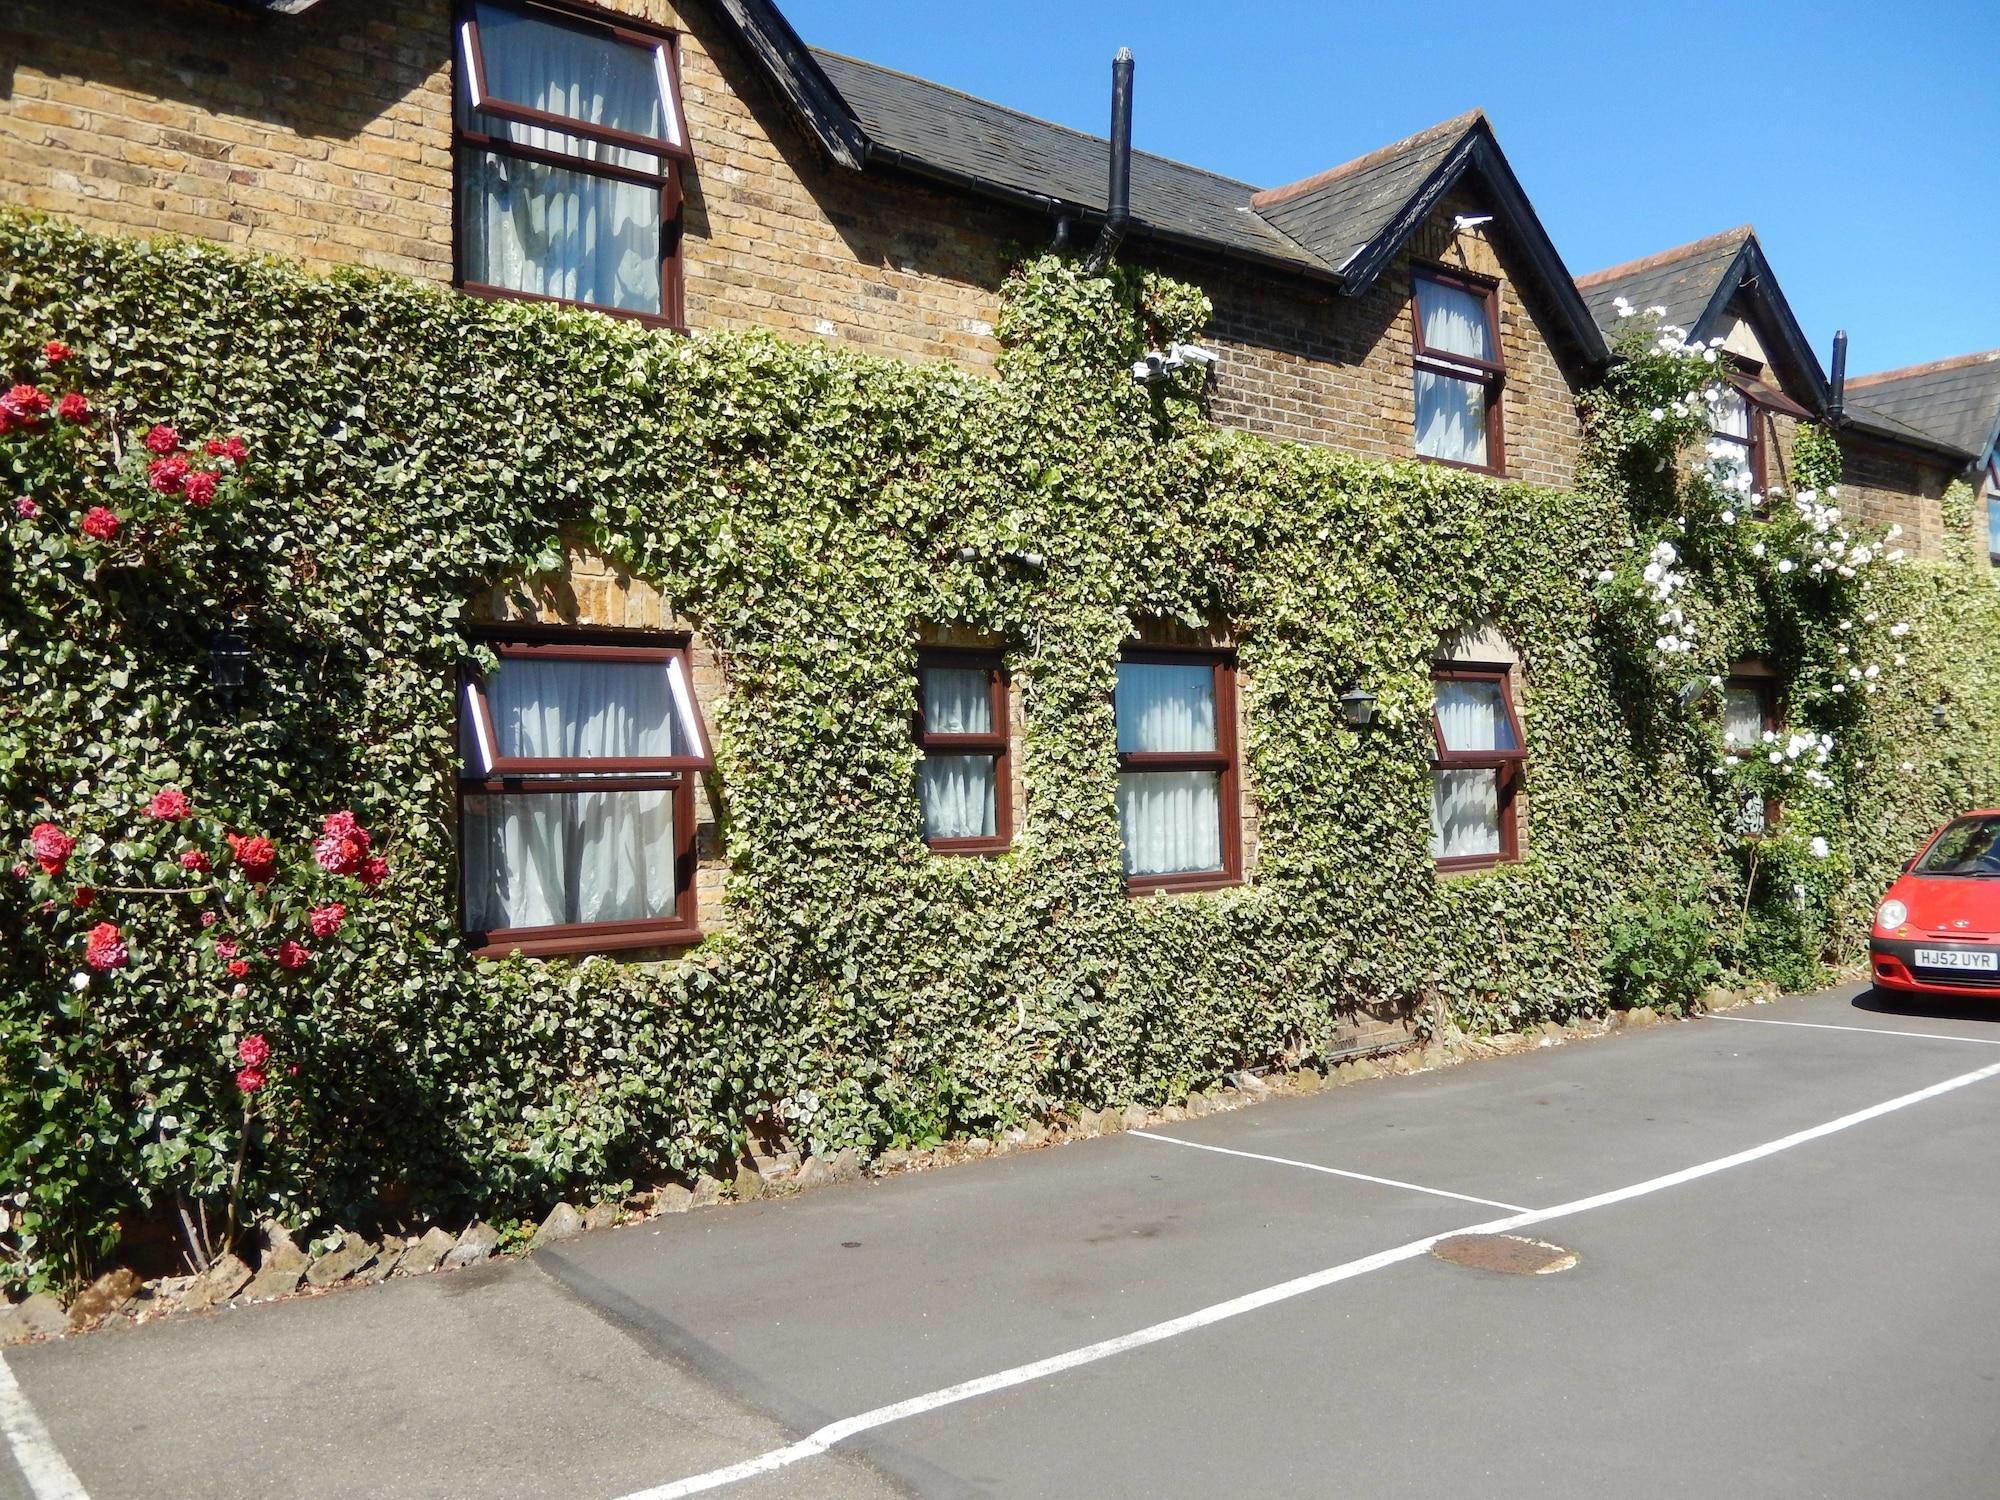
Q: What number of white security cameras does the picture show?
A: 3